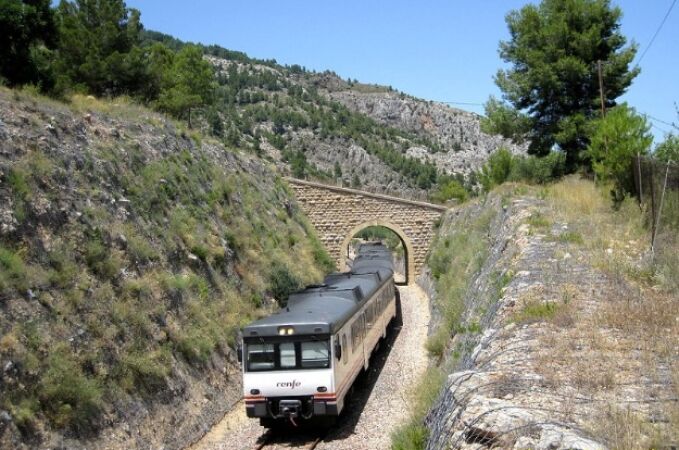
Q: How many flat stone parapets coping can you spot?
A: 1